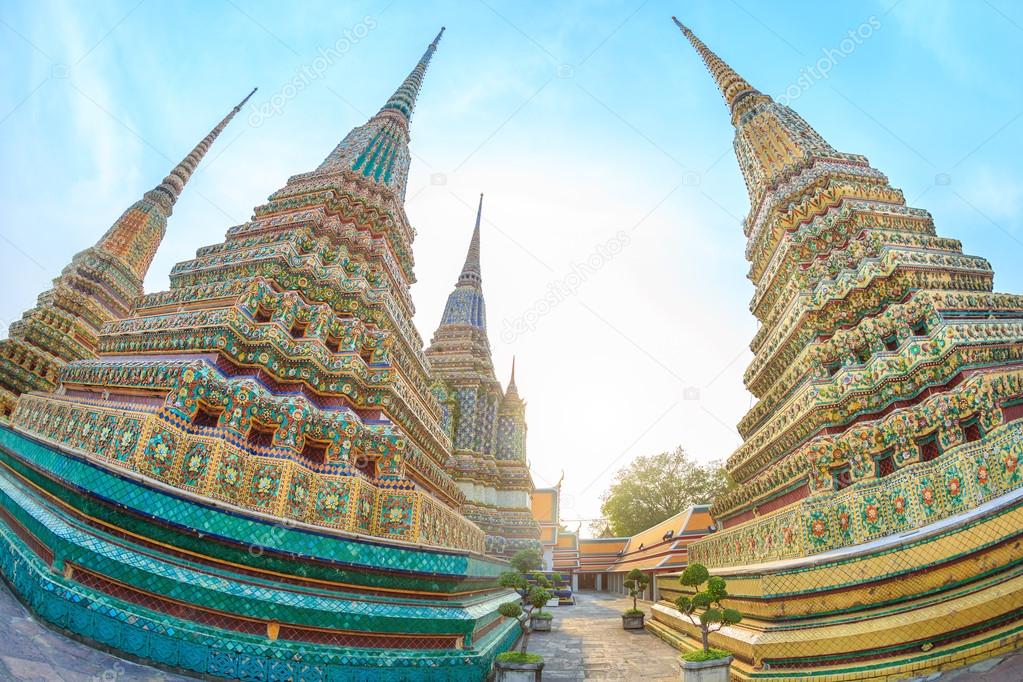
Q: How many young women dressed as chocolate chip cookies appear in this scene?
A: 0